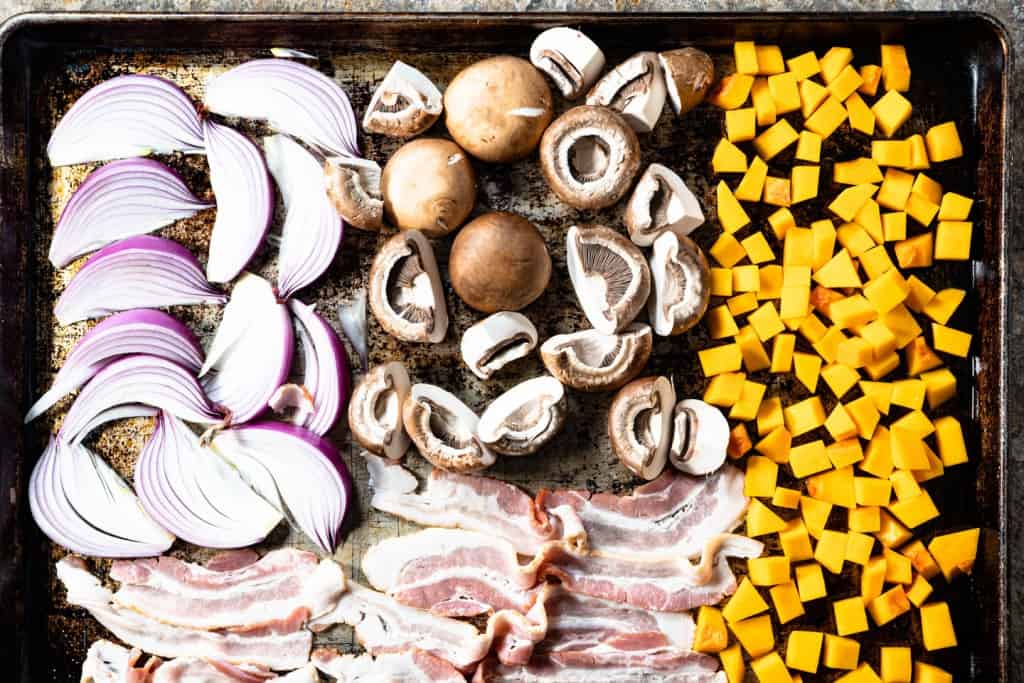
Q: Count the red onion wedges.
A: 13